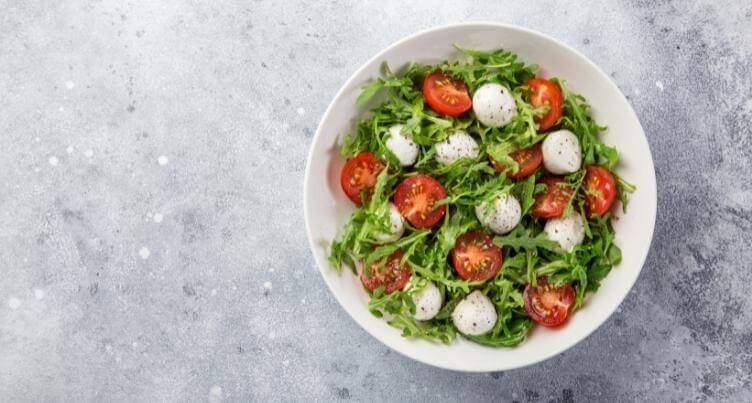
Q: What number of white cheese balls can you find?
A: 9